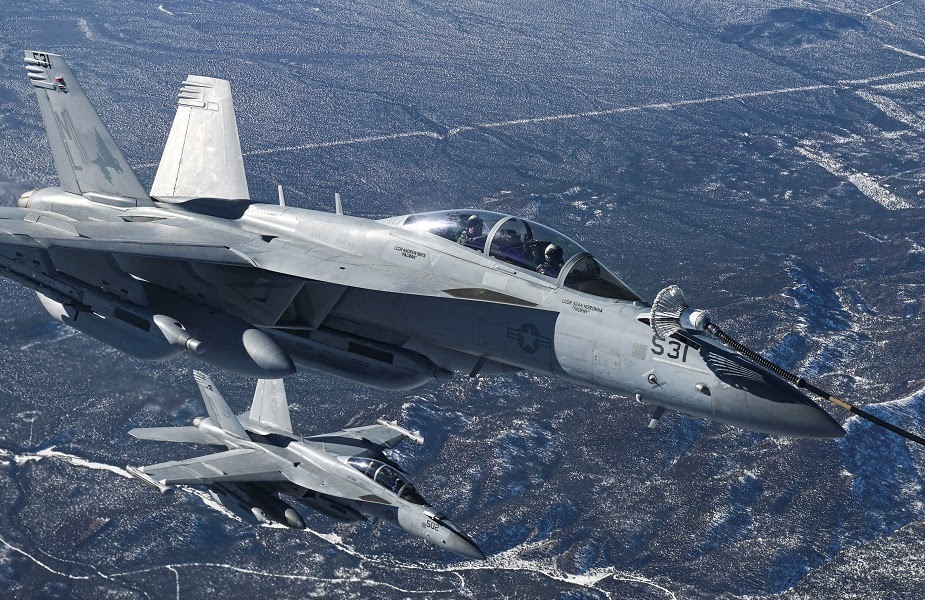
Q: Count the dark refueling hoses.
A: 1